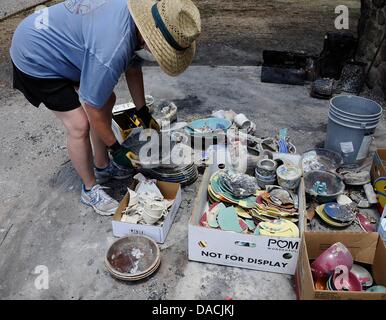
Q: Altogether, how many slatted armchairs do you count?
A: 0